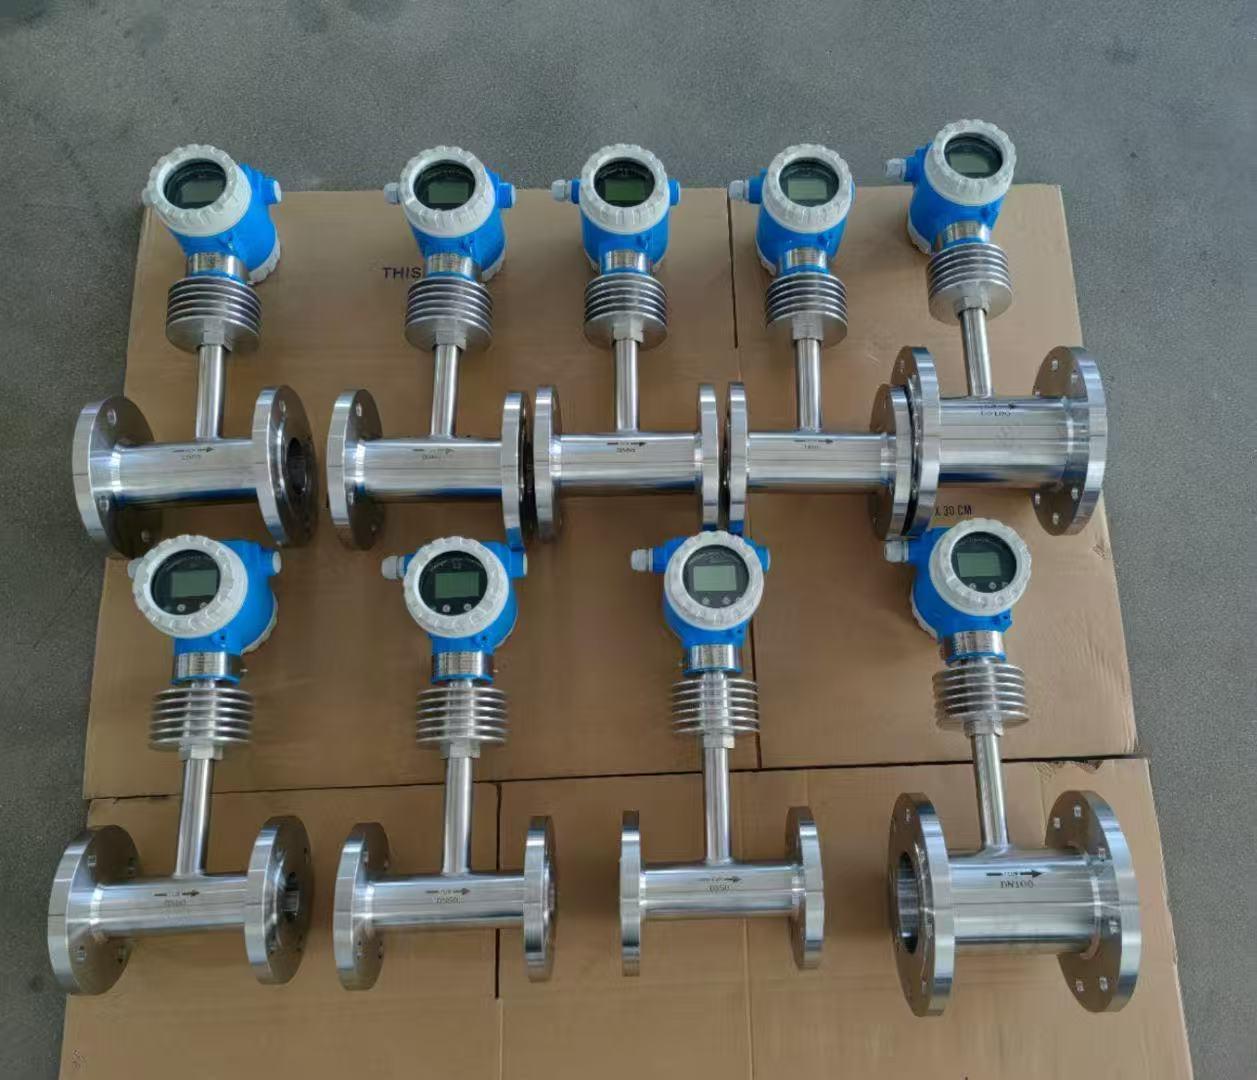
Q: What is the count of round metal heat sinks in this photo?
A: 9